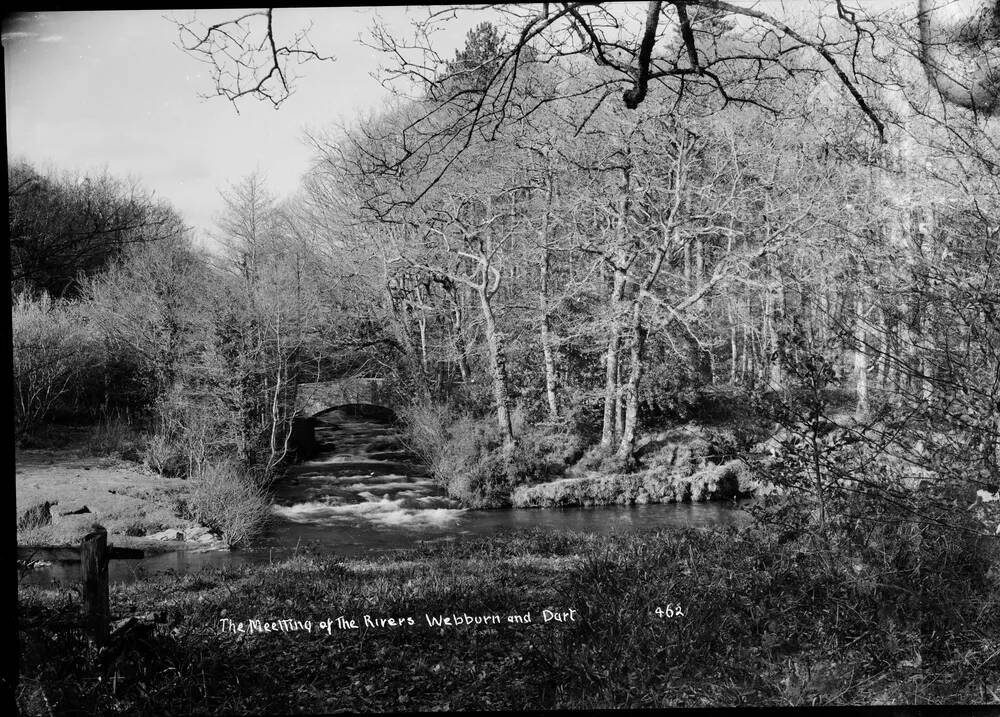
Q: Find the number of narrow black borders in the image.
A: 3